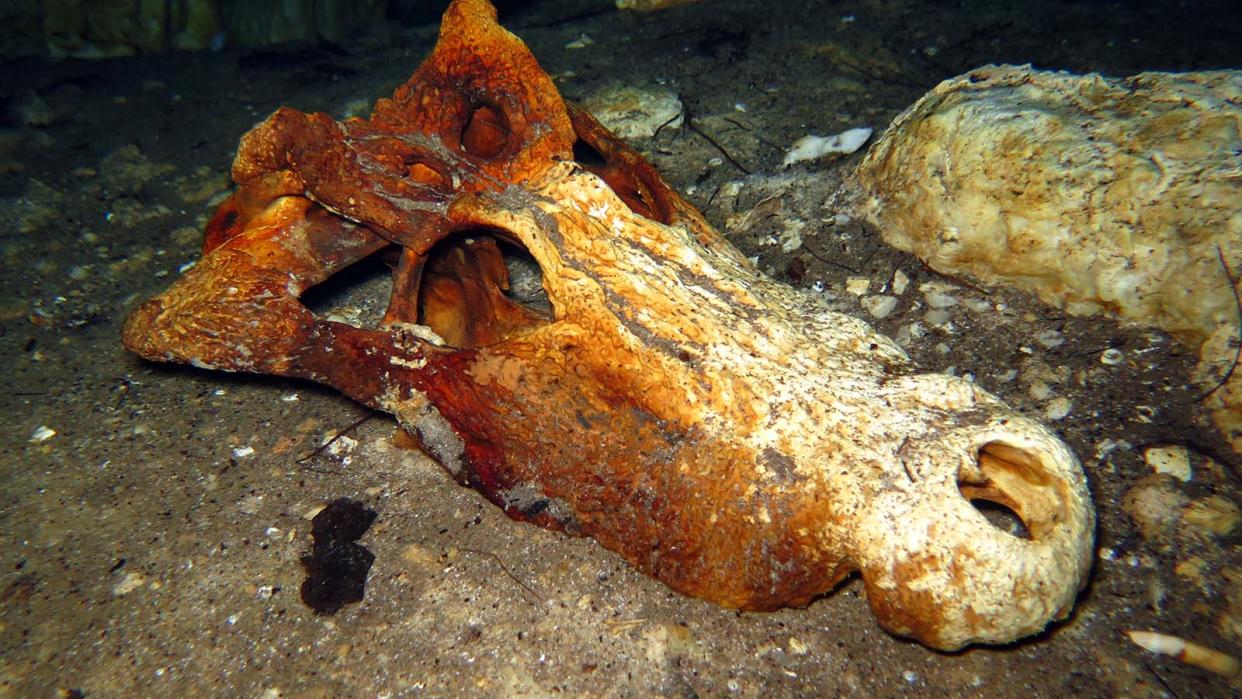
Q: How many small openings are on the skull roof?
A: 2